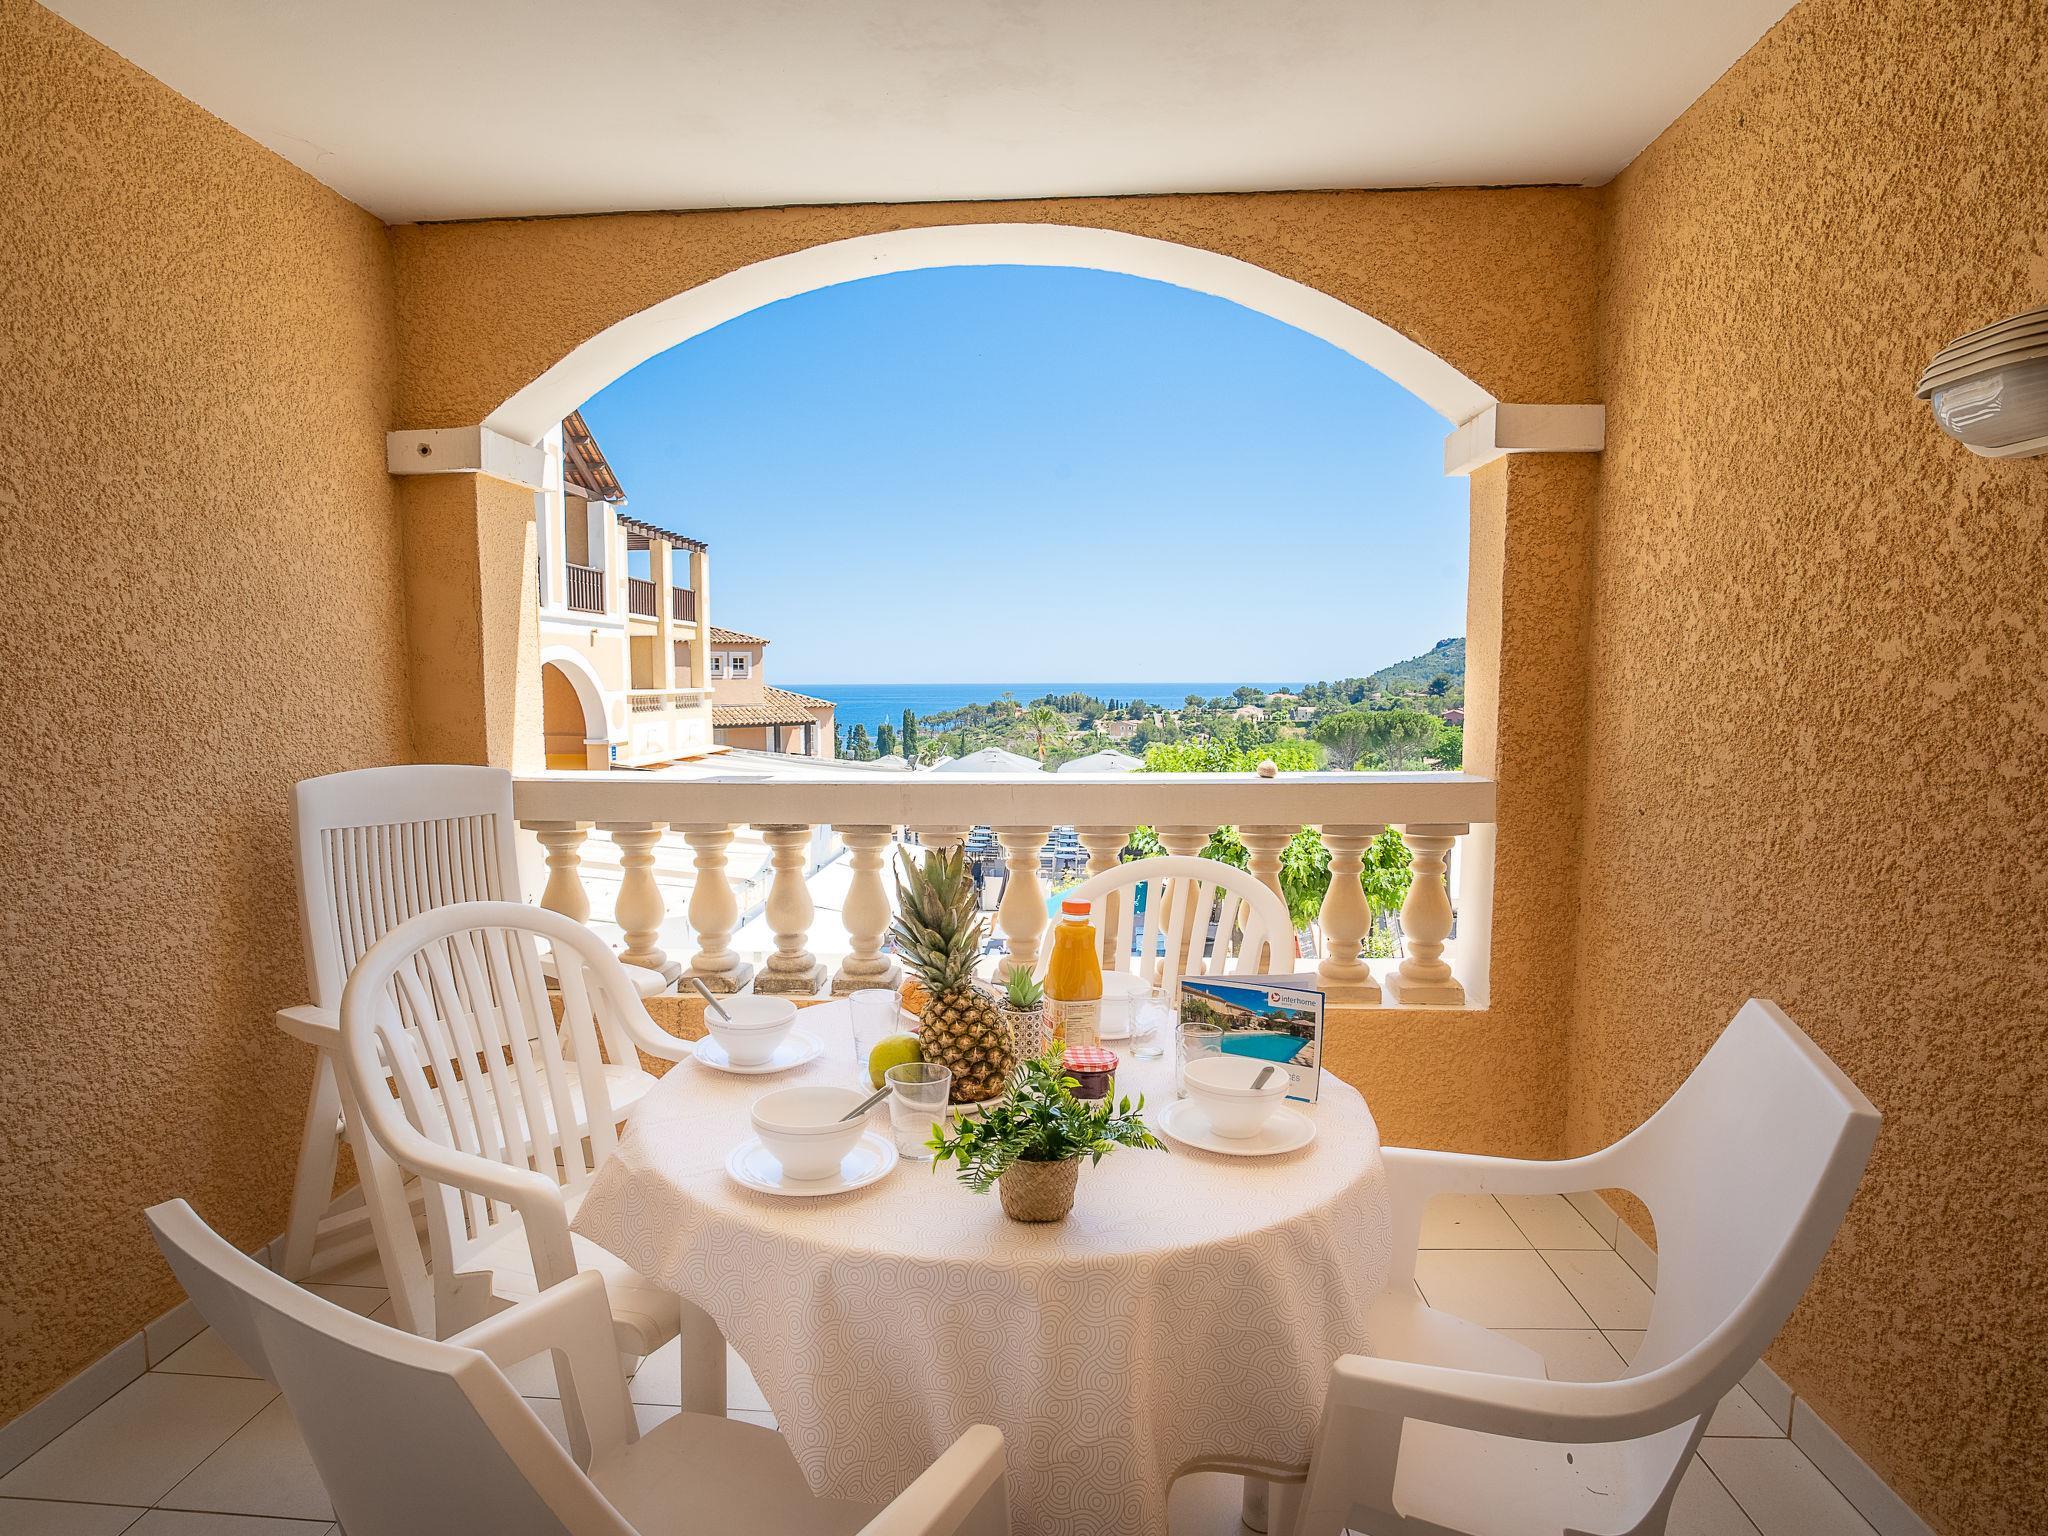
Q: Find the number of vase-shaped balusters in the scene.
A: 12